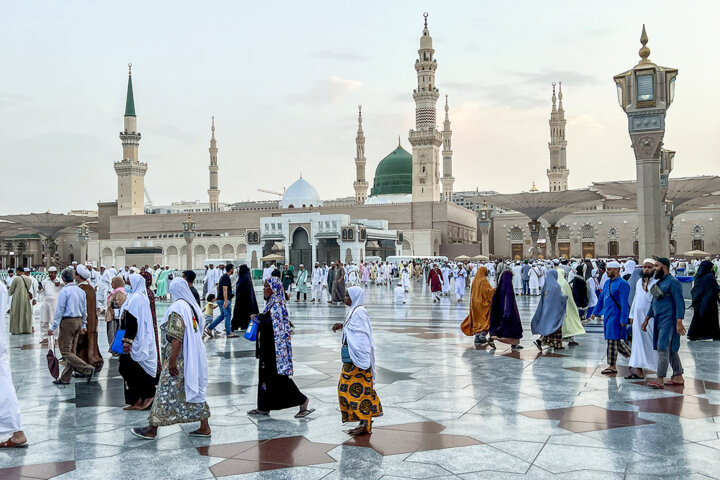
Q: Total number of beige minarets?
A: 7